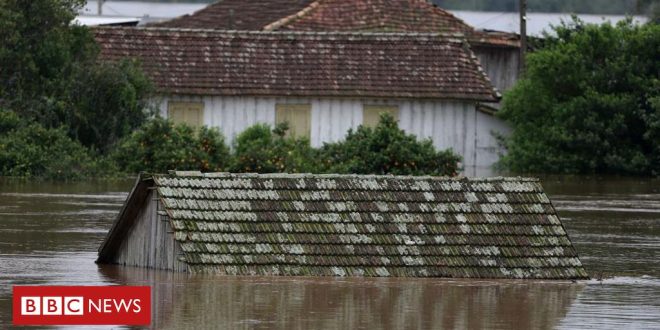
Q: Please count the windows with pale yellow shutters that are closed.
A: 3